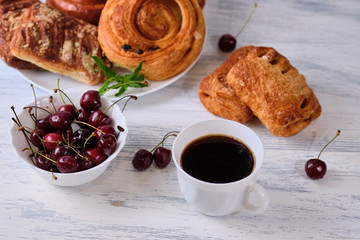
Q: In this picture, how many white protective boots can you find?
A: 0